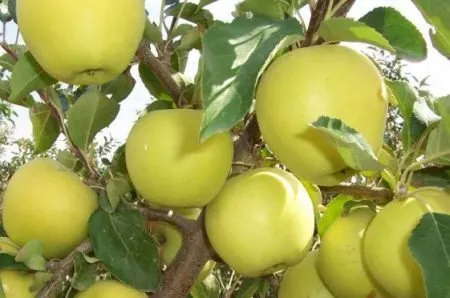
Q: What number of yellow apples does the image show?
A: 11